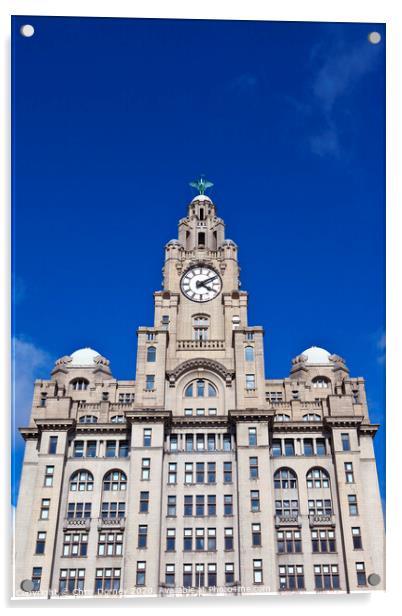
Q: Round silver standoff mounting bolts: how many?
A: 4